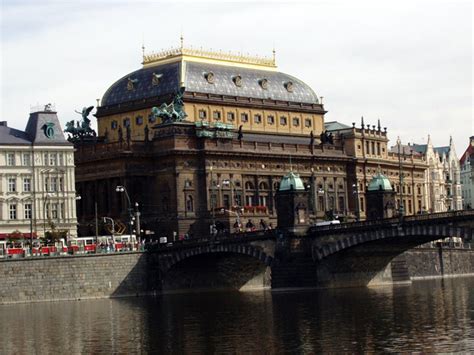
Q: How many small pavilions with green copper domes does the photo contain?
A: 2